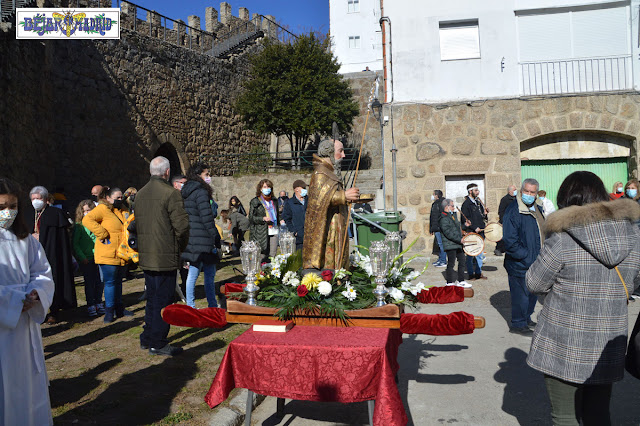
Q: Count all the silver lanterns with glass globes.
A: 4